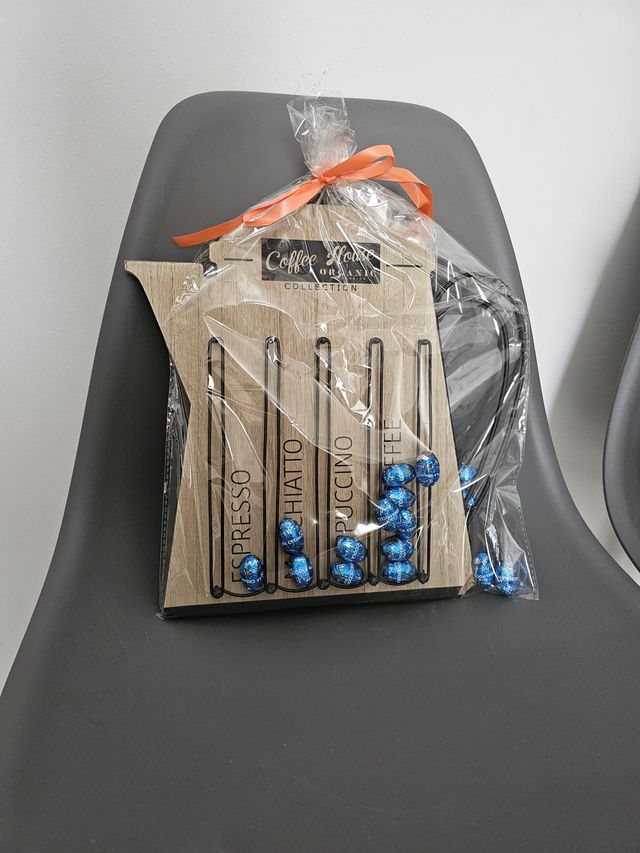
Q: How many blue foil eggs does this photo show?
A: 15